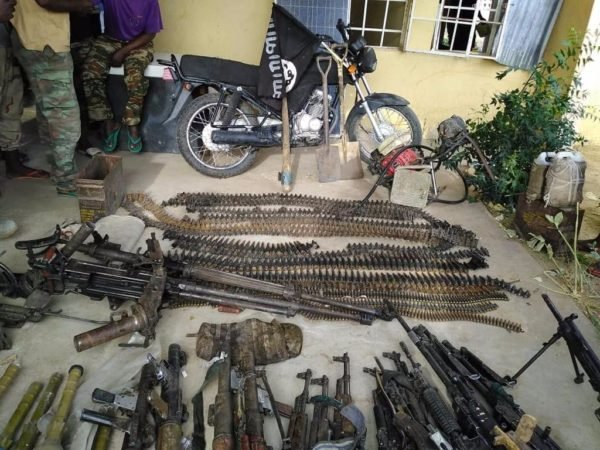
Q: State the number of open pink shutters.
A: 0